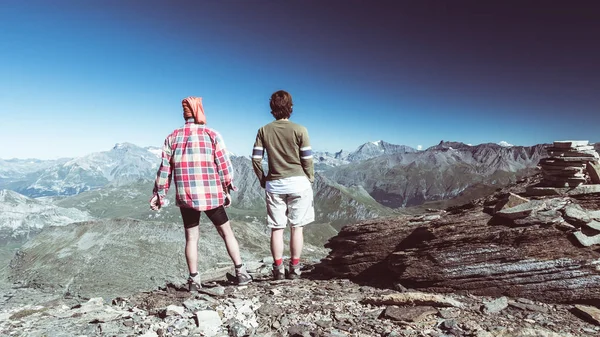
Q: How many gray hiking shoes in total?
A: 4